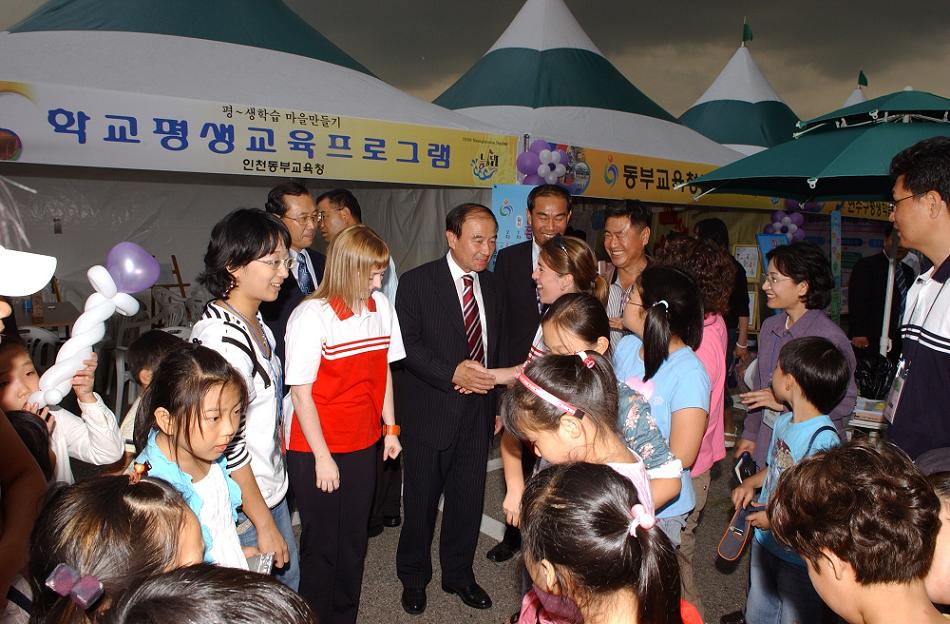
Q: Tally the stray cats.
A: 0